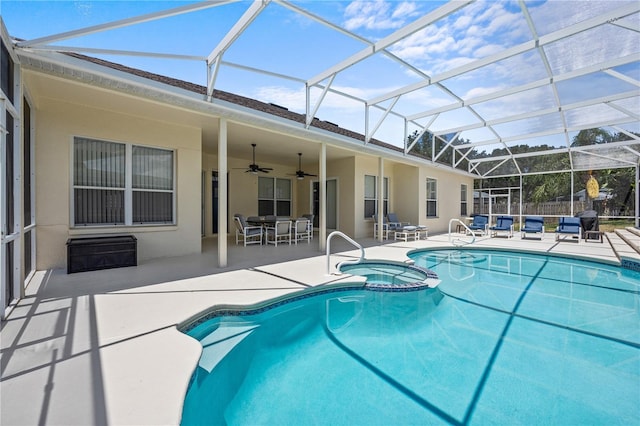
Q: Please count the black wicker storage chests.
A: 1